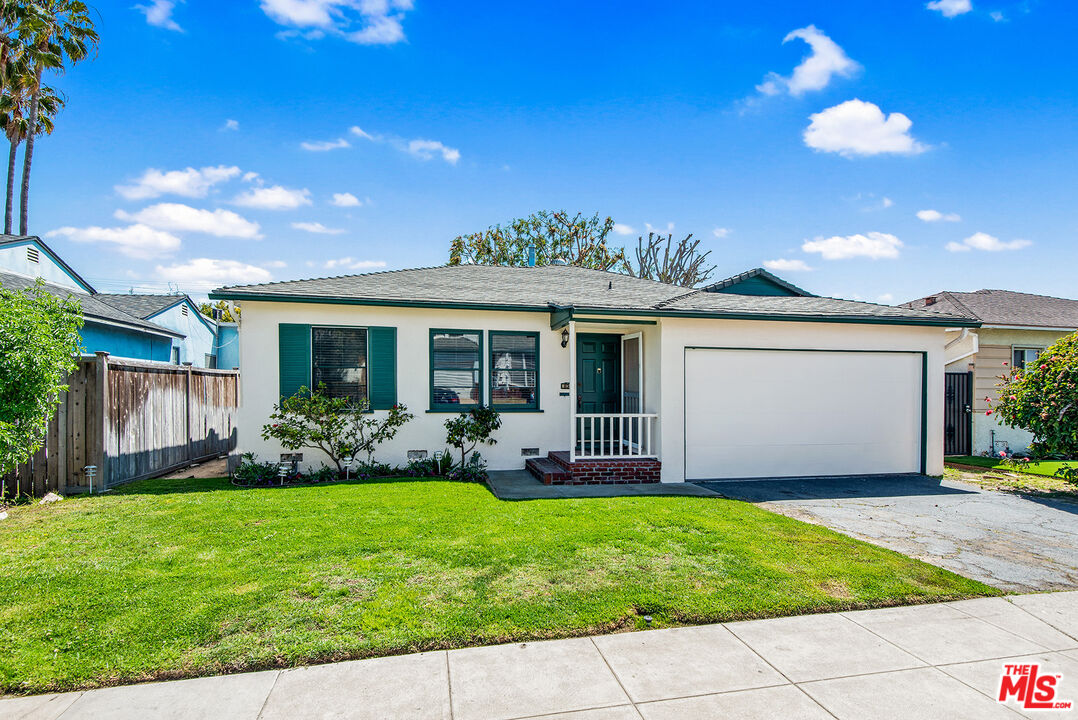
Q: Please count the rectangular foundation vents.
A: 3